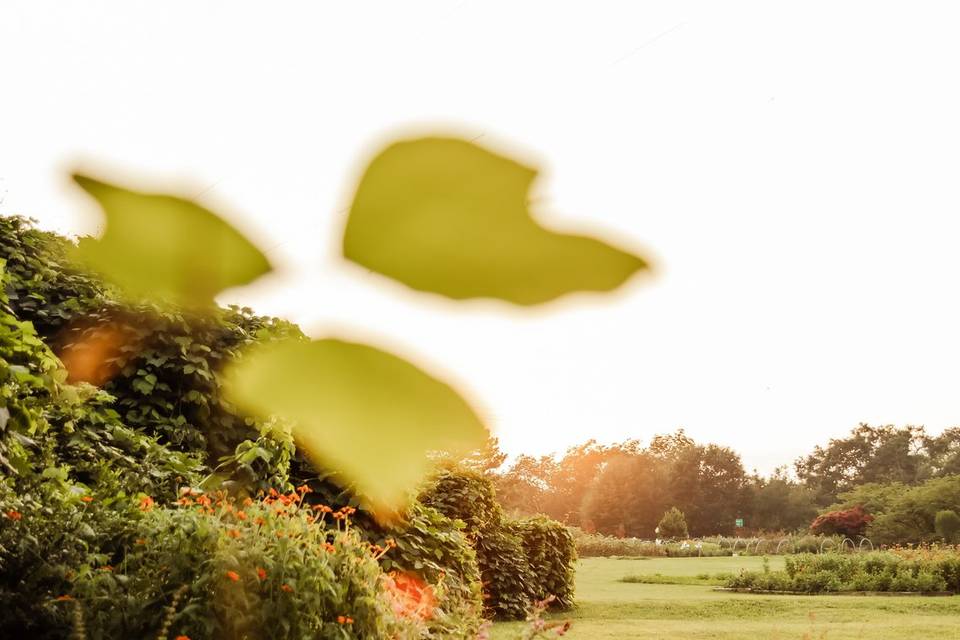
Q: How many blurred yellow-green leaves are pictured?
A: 3